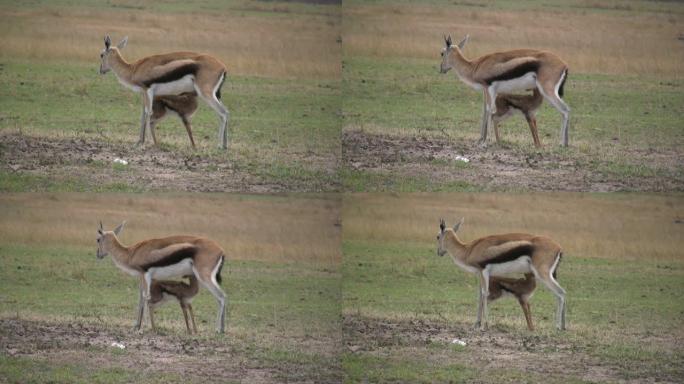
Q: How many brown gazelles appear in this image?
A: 8